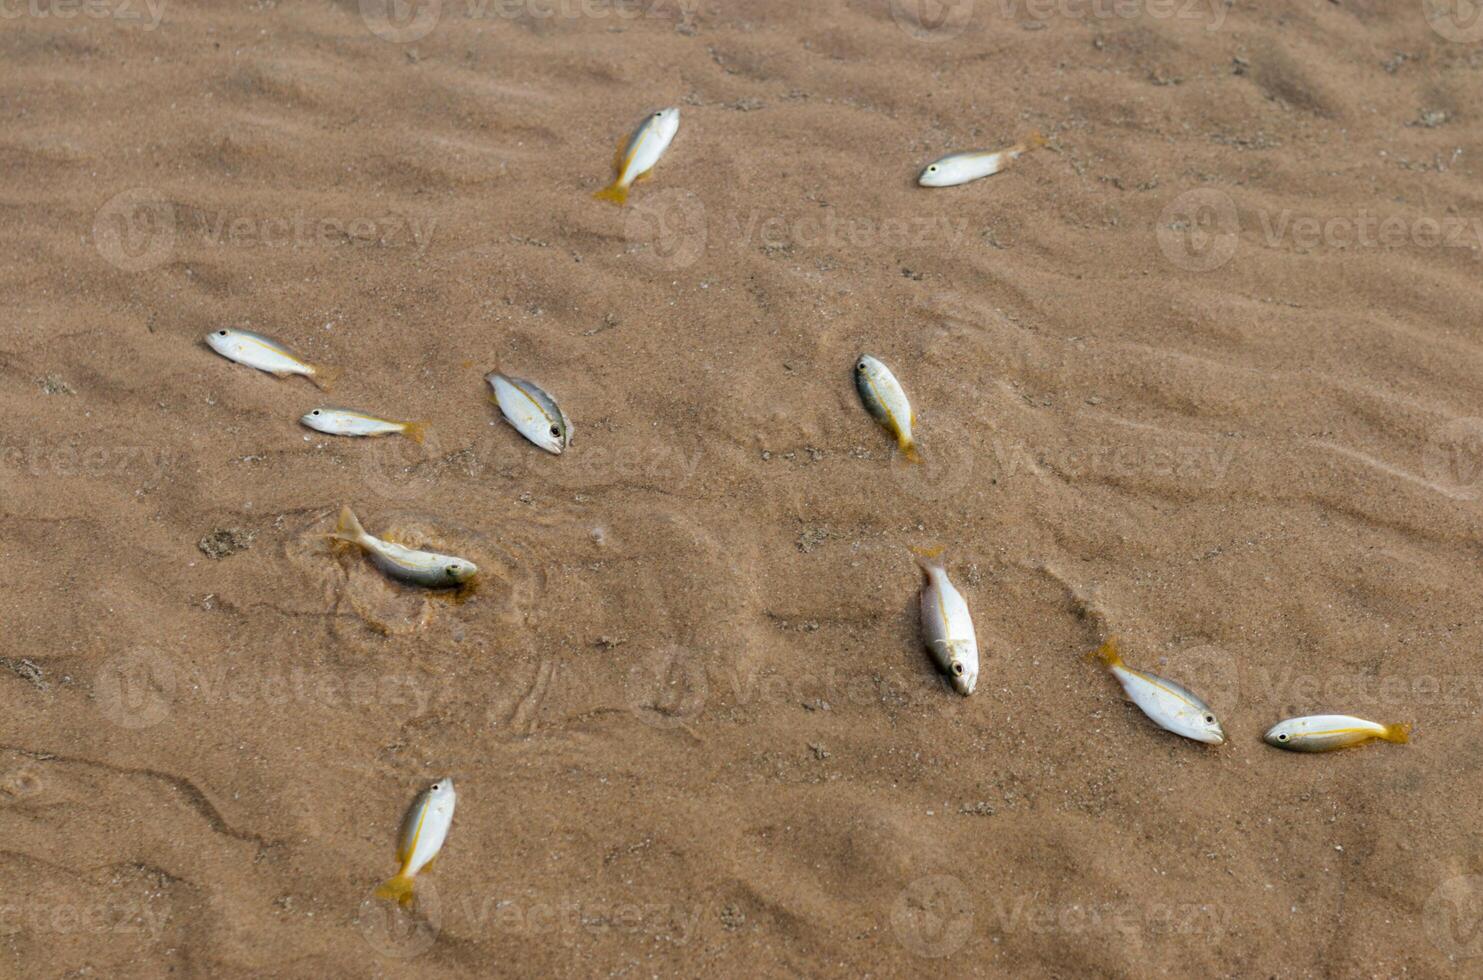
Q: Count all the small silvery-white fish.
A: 11